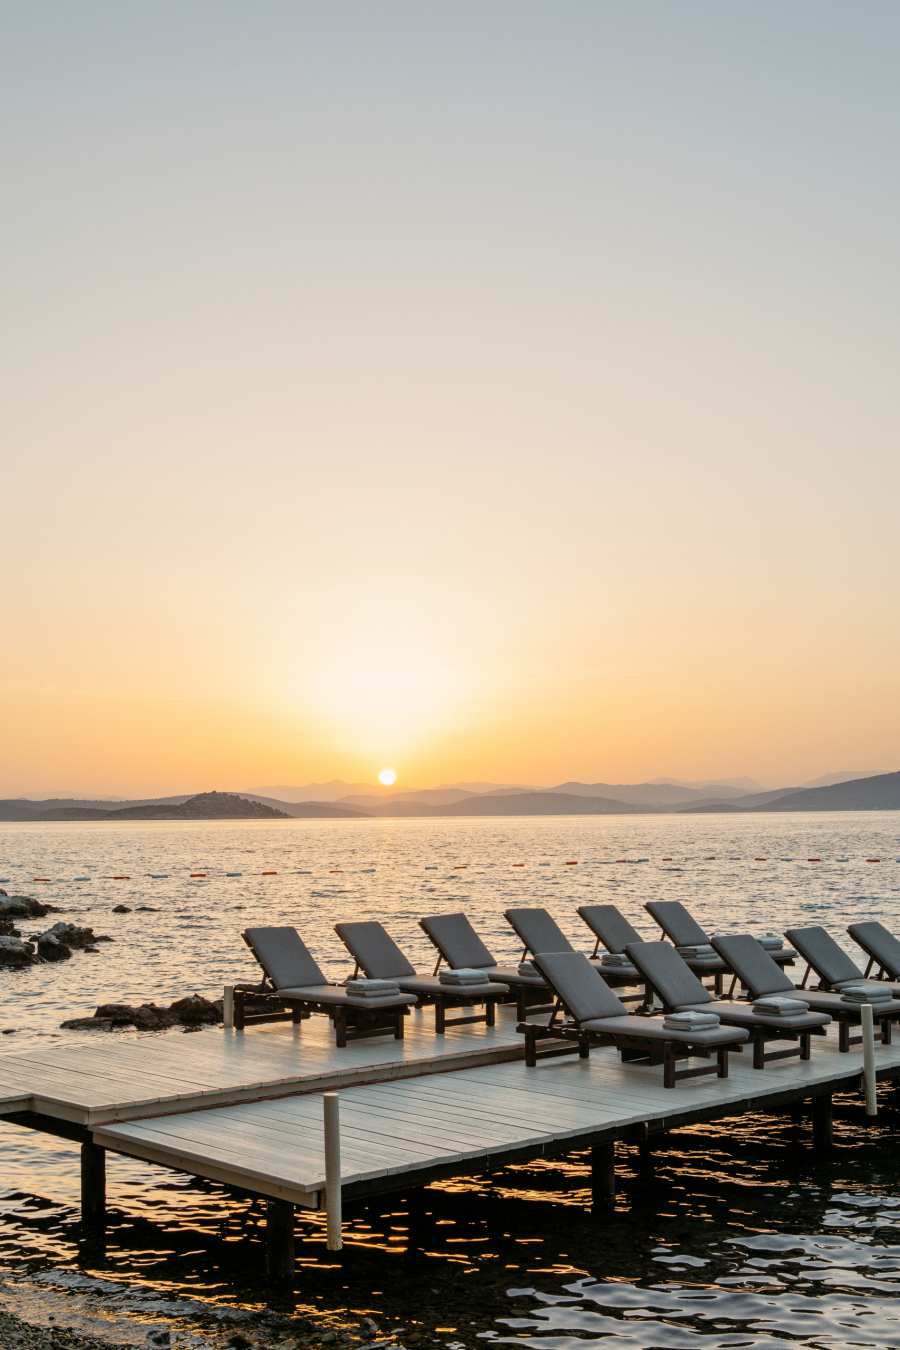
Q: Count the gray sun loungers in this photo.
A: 11